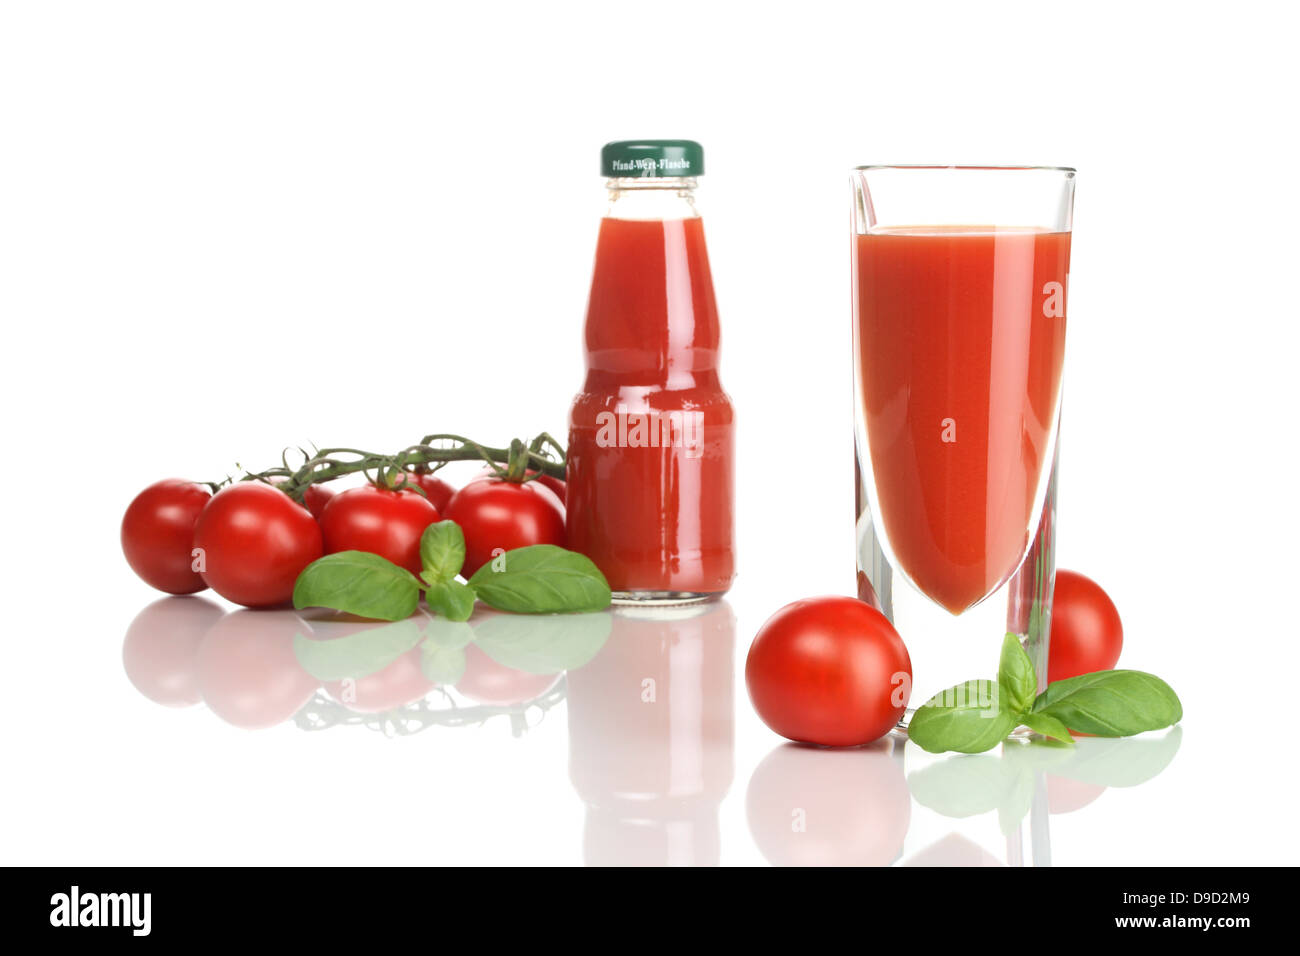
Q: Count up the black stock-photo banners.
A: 1